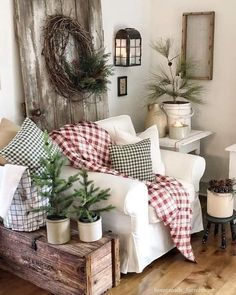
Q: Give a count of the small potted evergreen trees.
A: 2